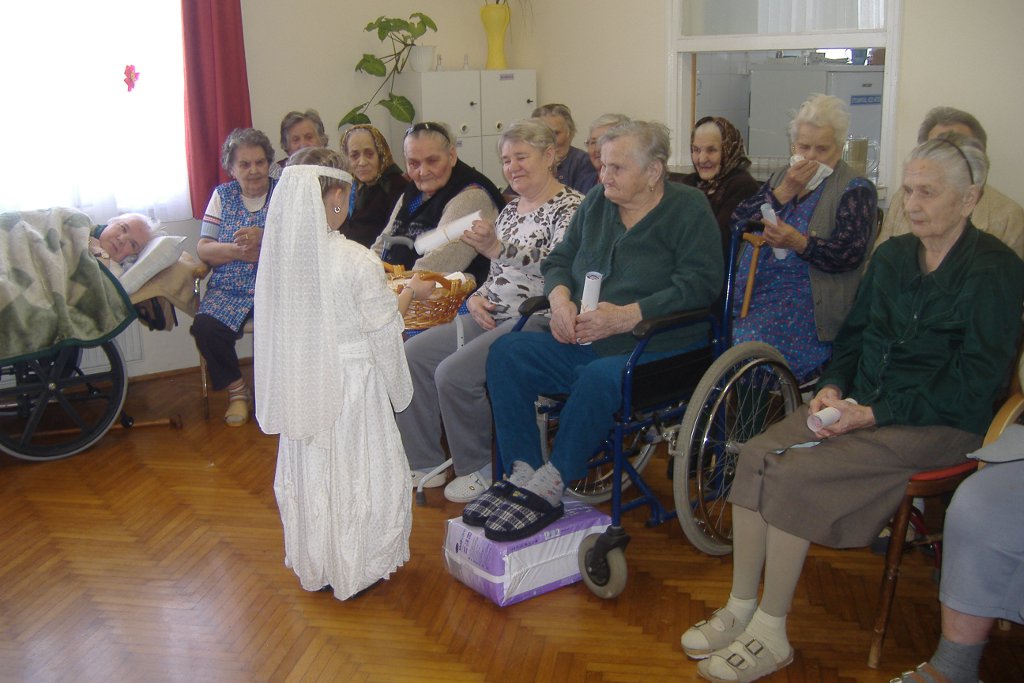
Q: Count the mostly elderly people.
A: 13